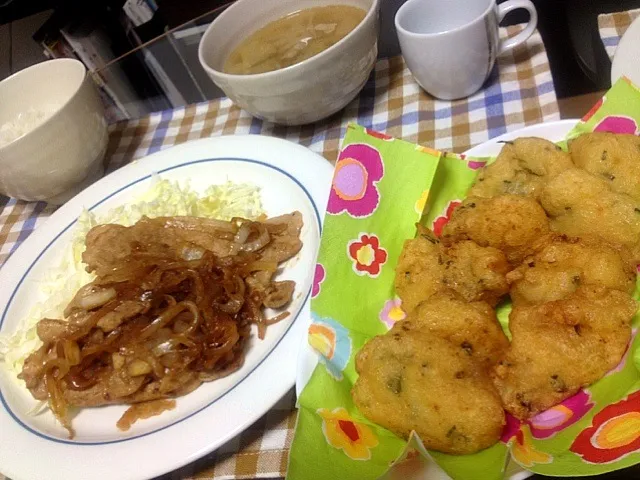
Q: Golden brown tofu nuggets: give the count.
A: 9